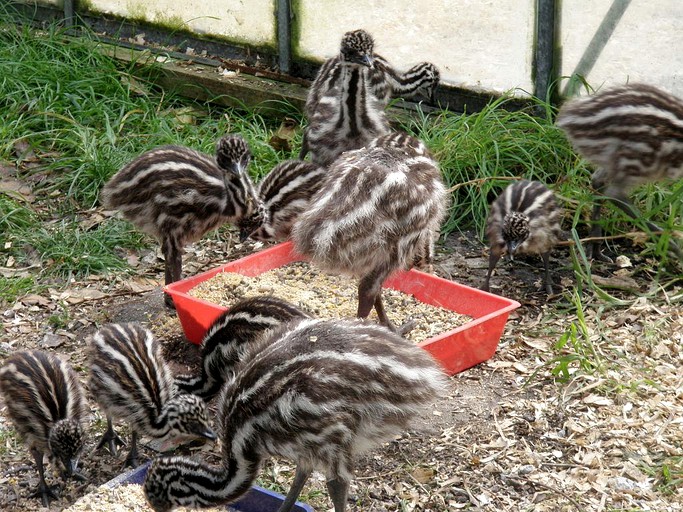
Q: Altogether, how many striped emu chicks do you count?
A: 11